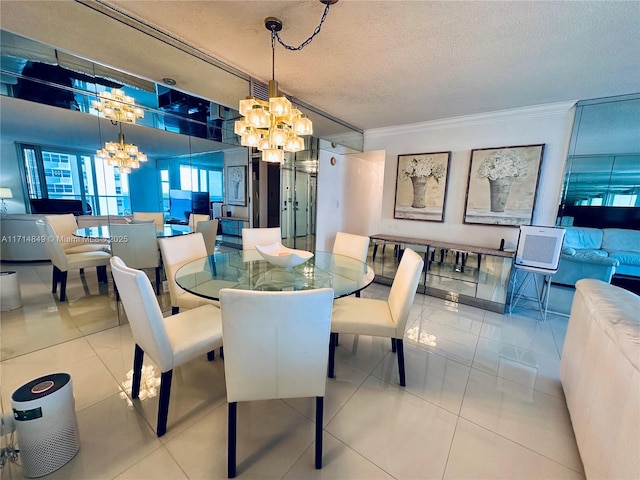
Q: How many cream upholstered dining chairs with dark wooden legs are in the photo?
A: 6